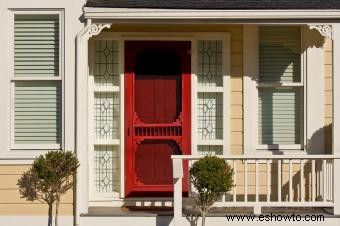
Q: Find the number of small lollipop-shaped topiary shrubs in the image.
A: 2